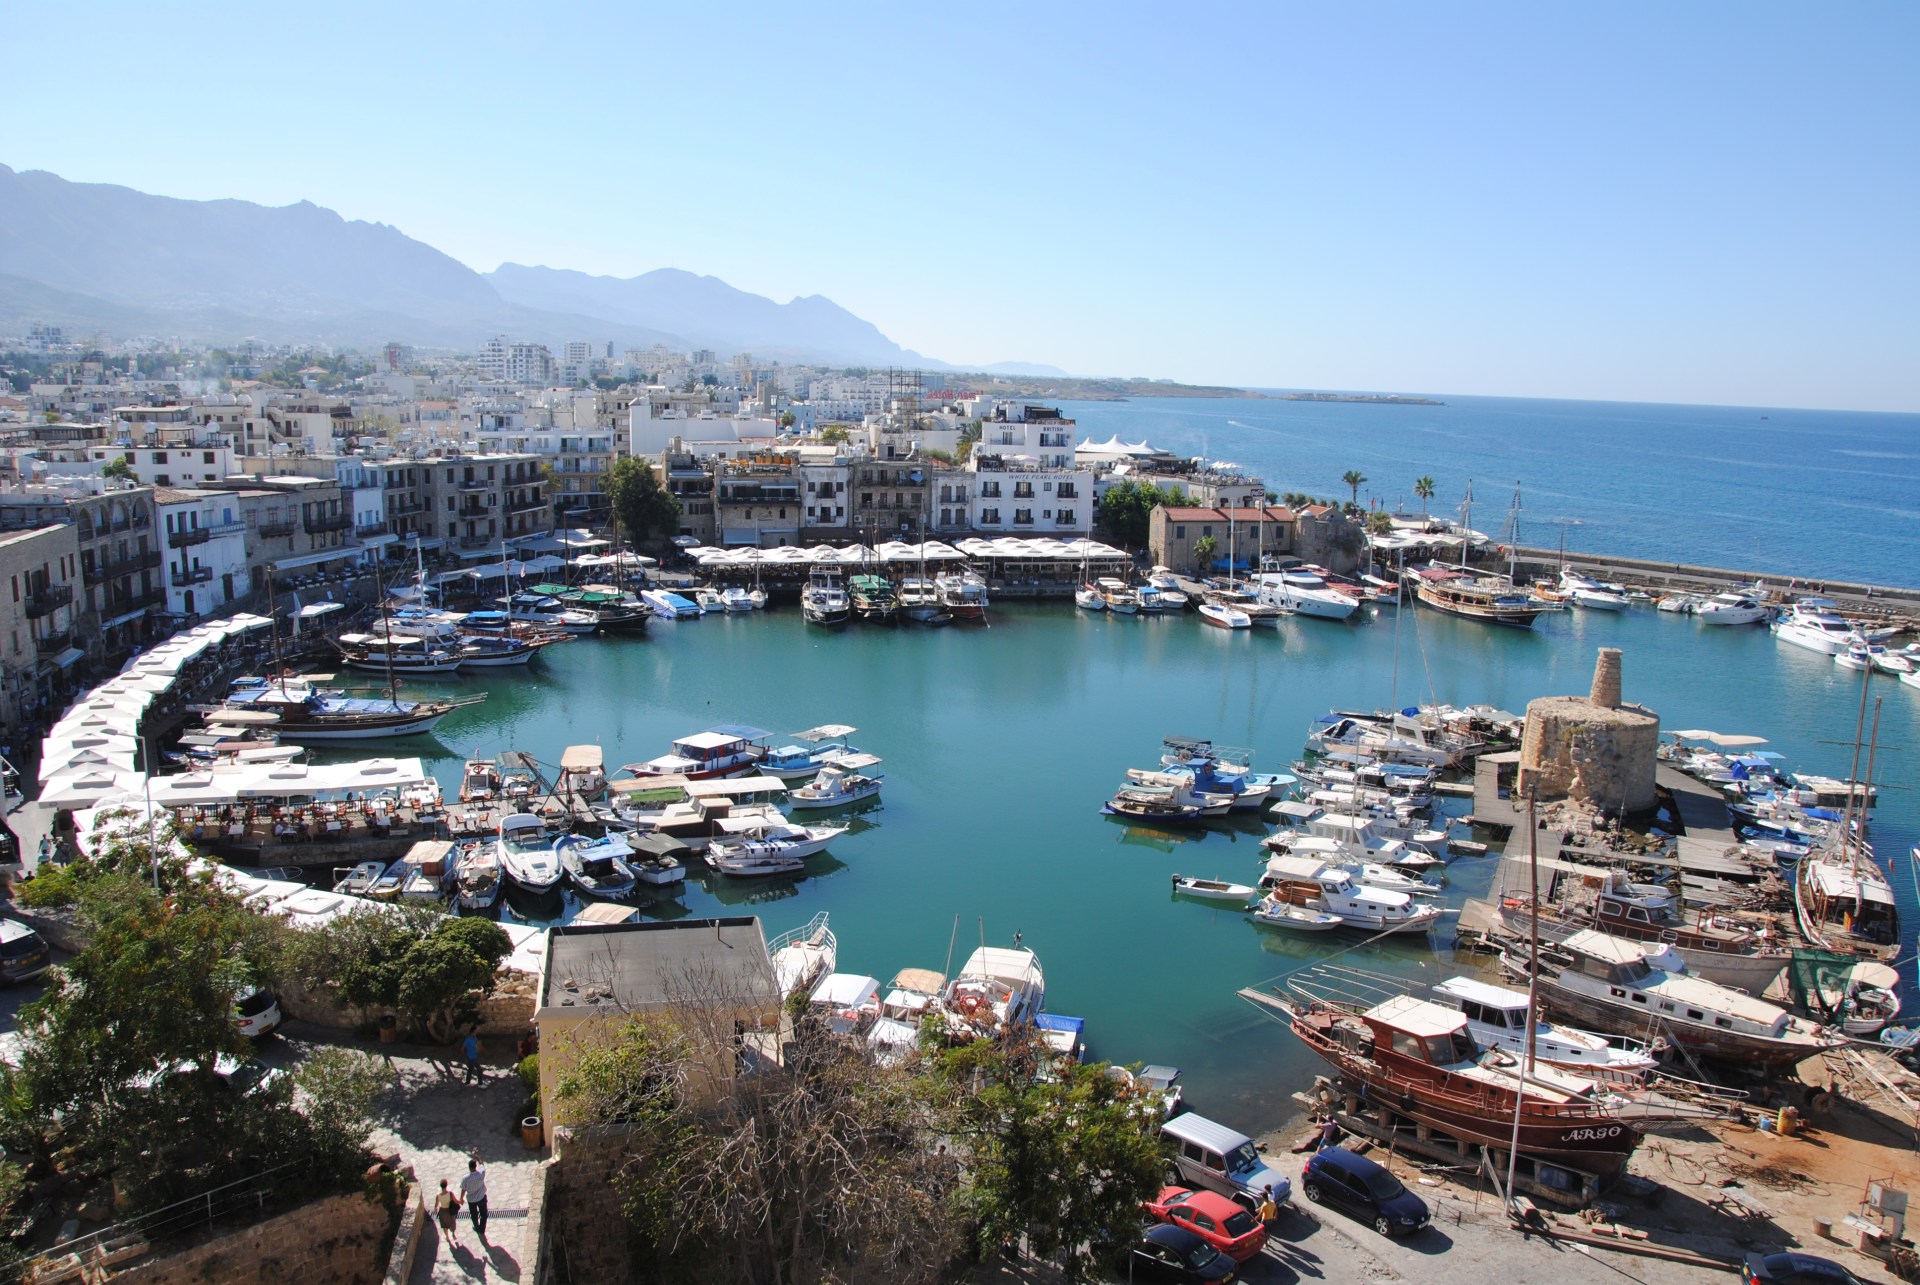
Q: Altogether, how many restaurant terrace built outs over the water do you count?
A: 1